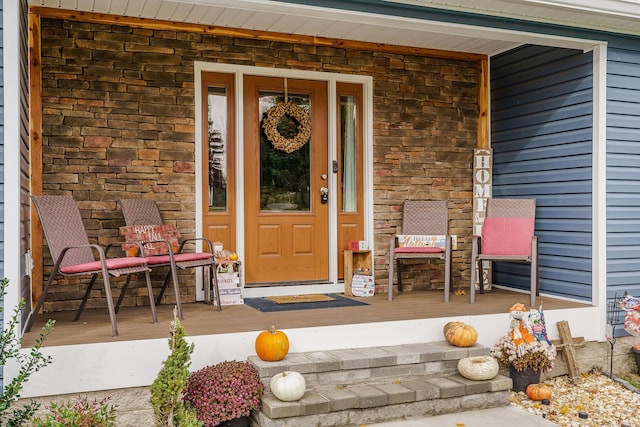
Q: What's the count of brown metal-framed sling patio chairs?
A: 4